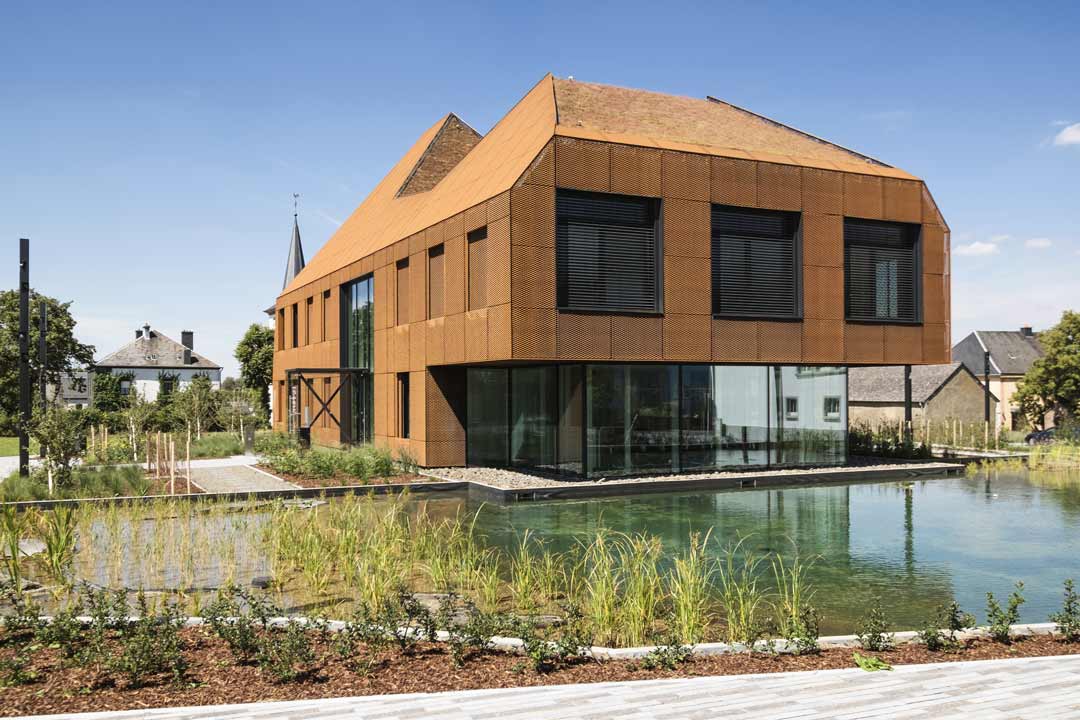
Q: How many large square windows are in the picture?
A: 3